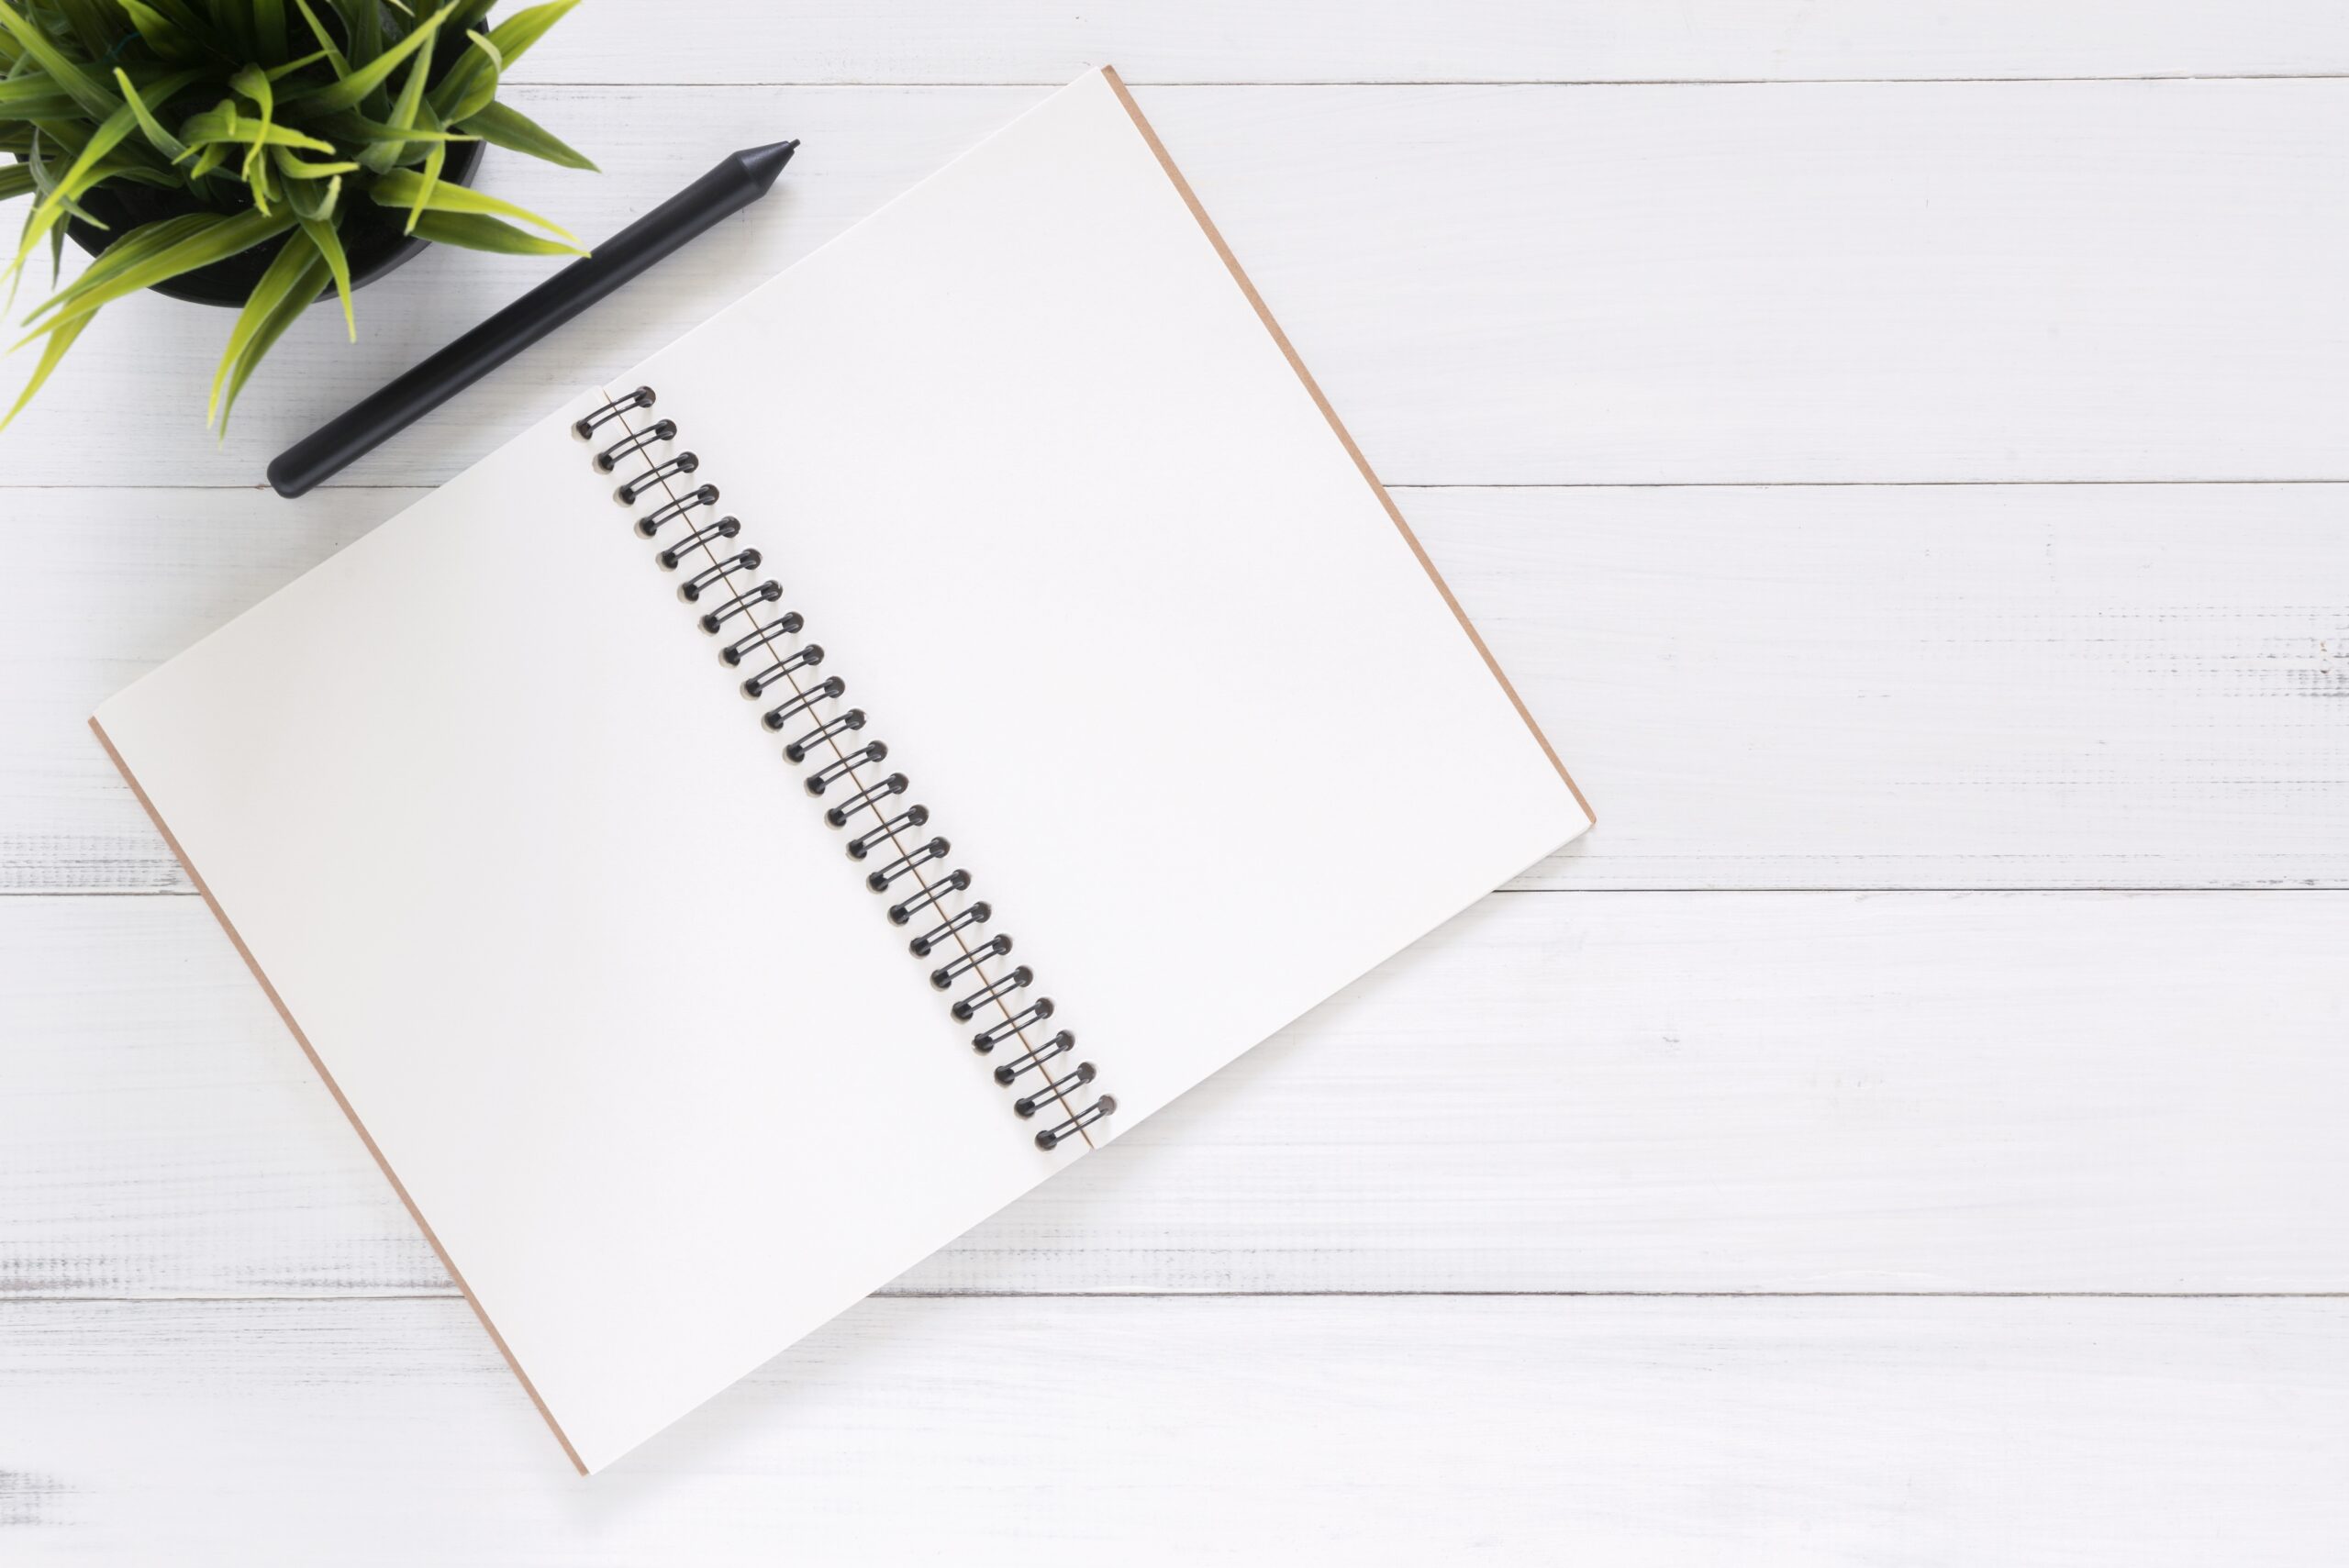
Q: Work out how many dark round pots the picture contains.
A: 1